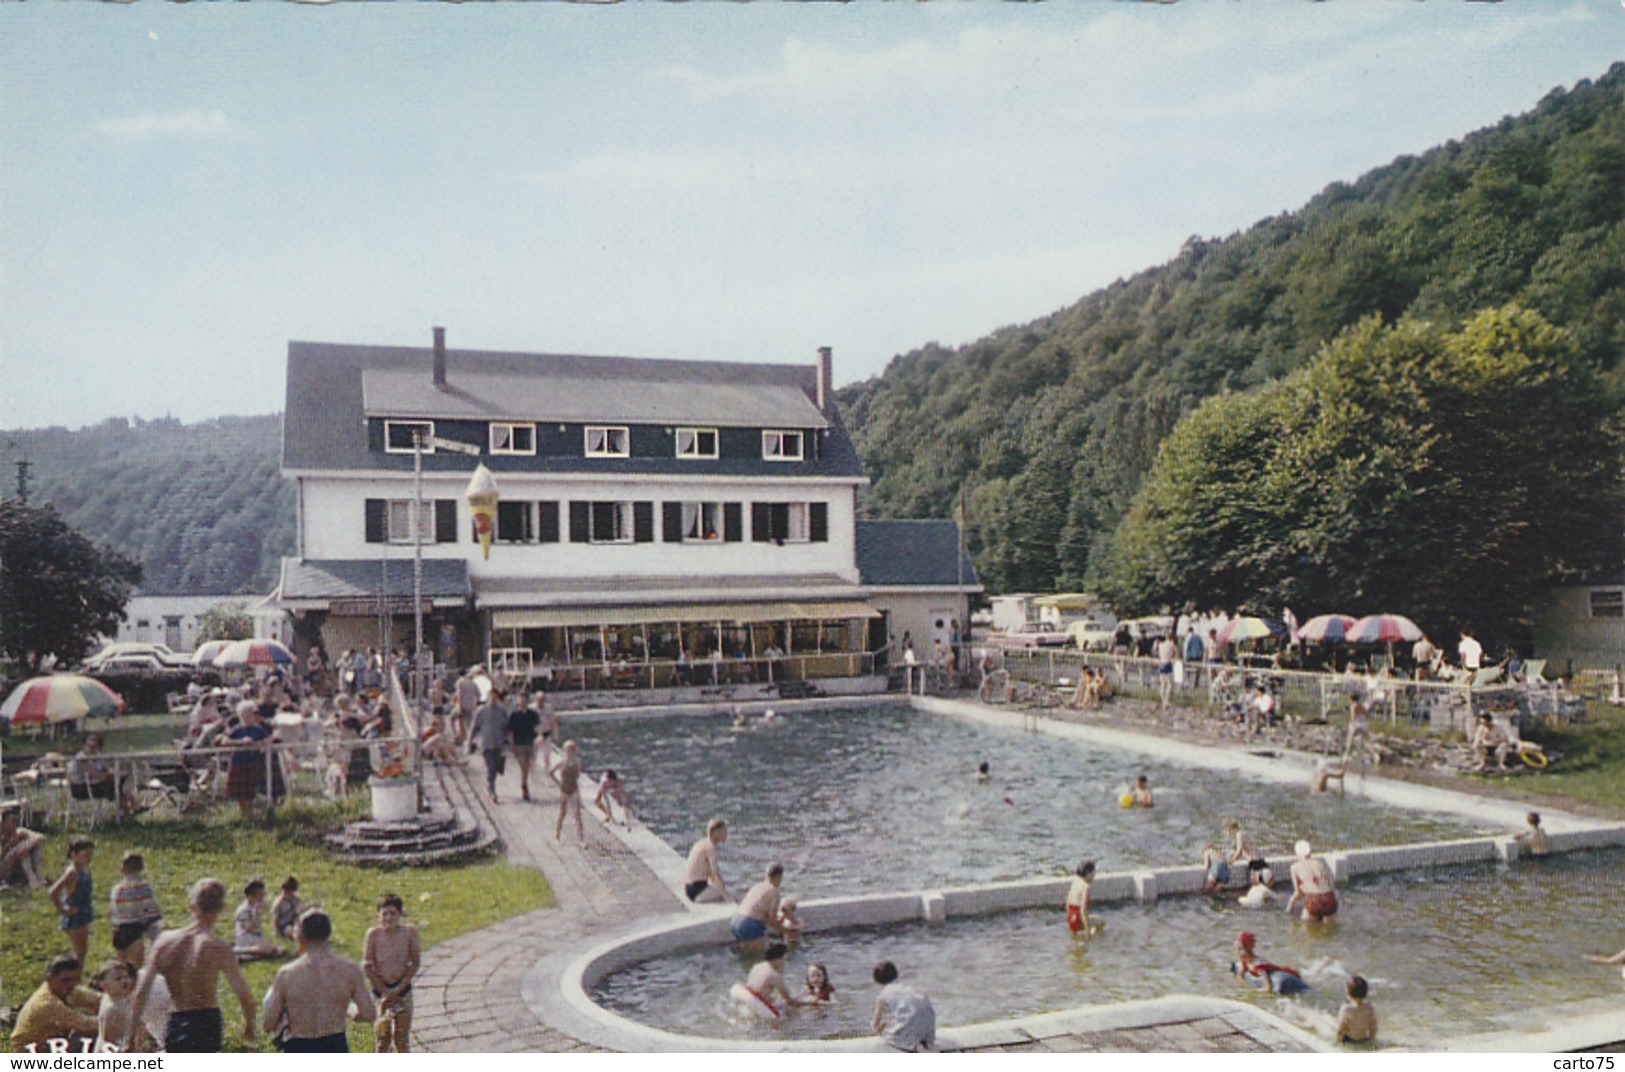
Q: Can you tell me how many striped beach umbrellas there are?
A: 6